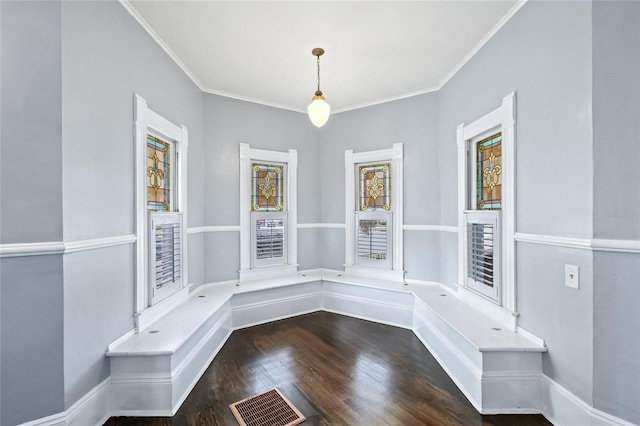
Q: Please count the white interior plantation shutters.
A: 4